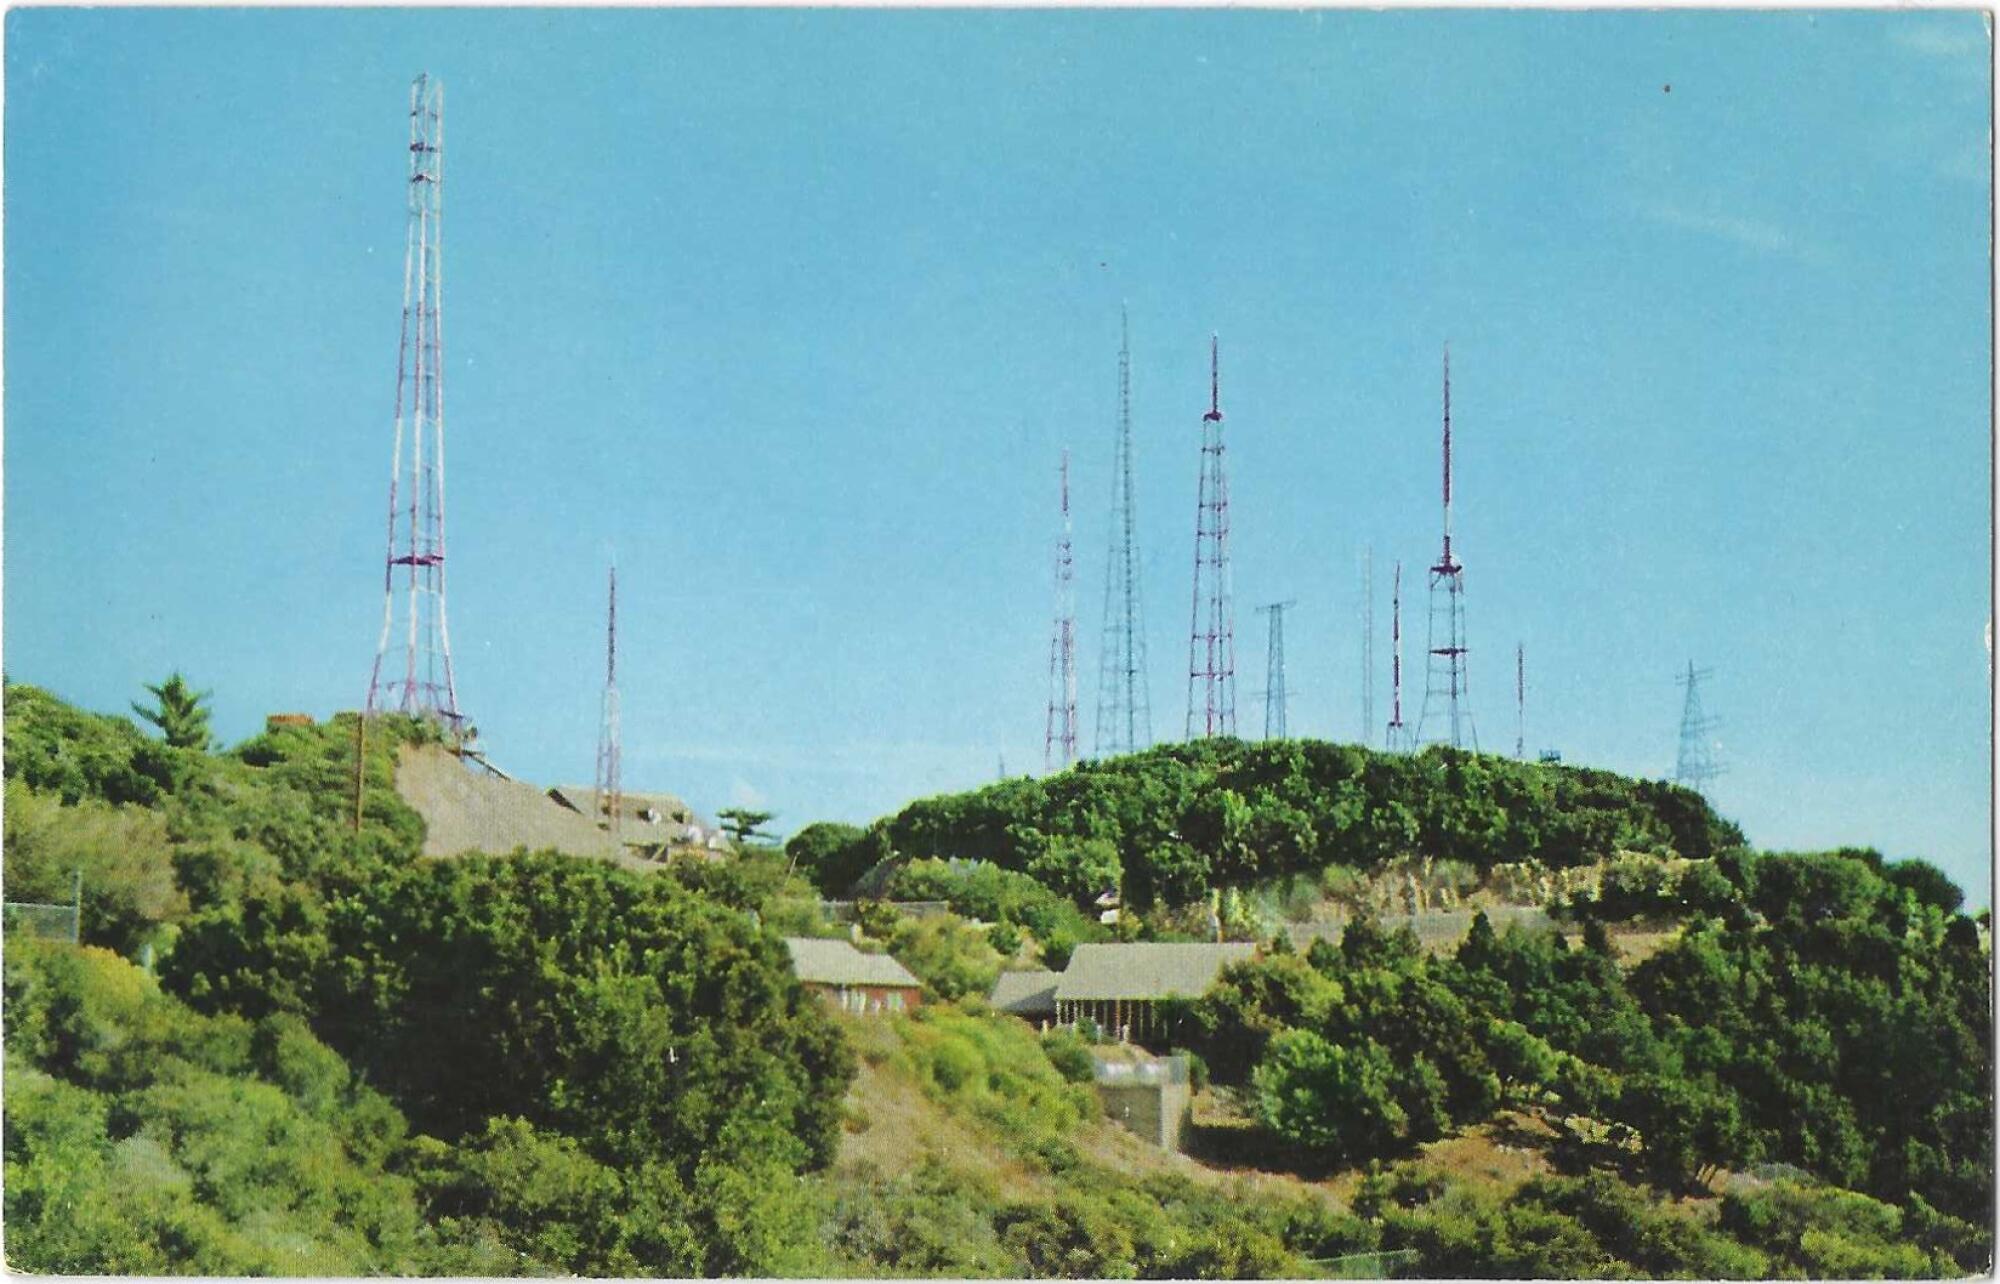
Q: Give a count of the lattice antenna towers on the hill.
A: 11